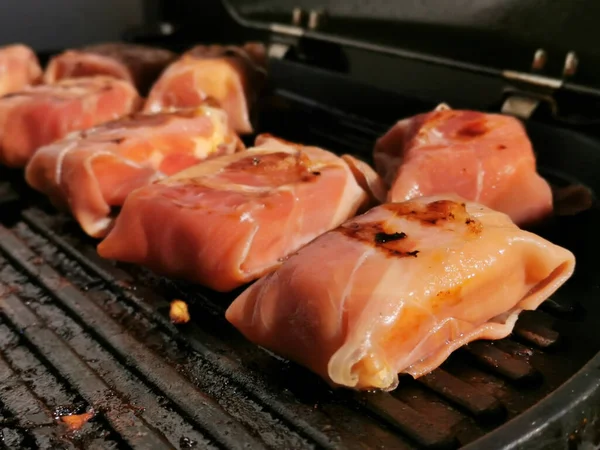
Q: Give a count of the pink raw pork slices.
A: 8